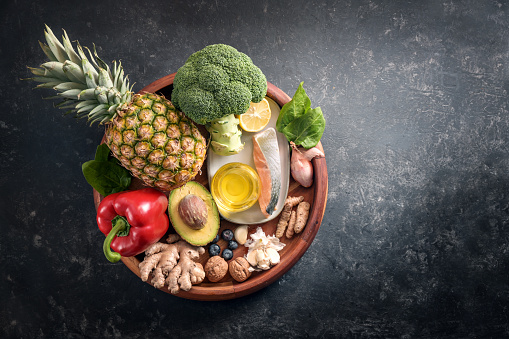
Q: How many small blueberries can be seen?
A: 5